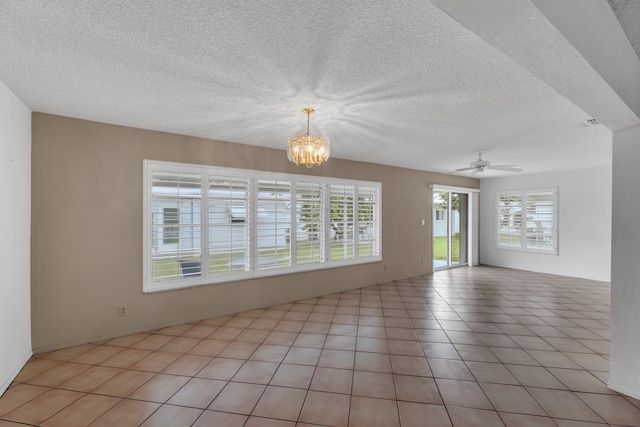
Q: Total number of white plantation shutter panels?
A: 8